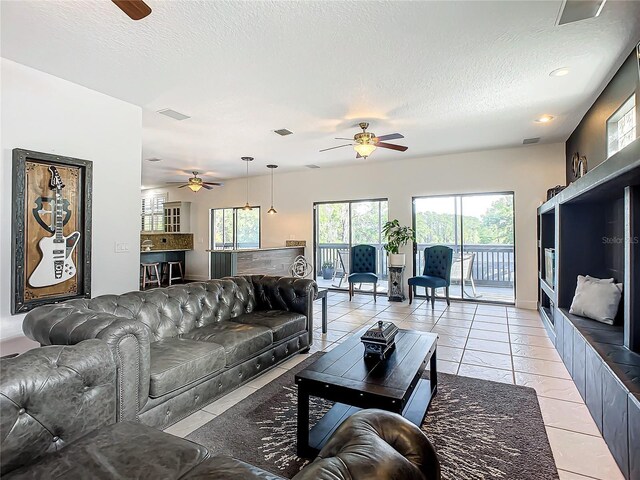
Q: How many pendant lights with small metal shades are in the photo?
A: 2